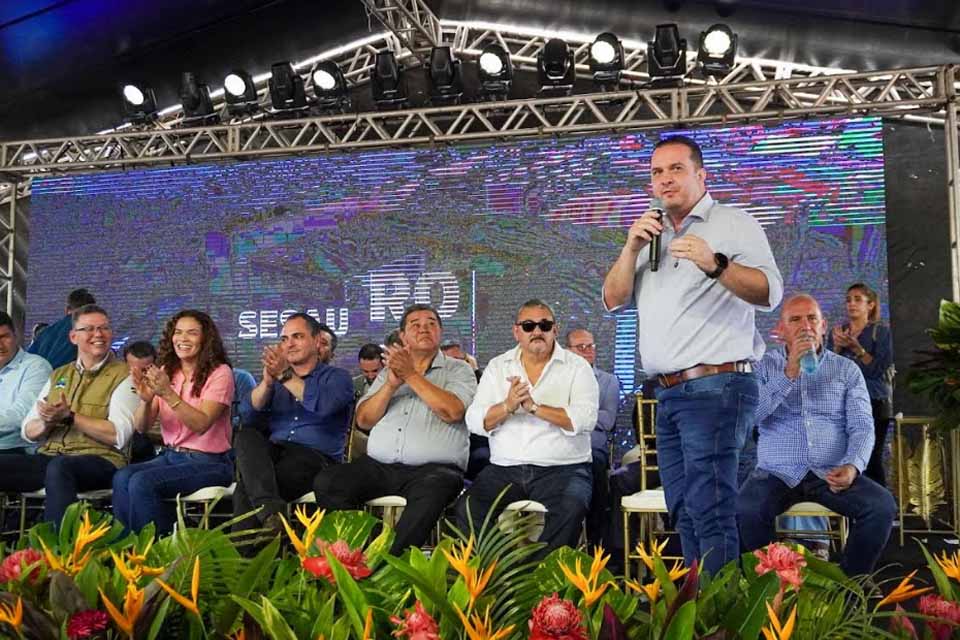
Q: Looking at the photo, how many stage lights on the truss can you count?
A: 12